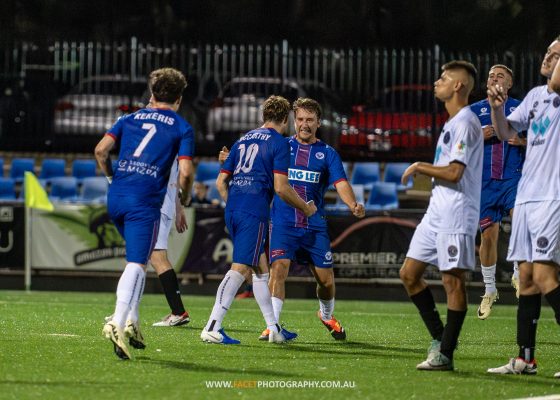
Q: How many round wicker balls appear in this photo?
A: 0